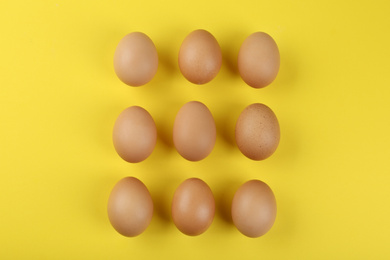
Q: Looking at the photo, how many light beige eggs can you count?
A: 9